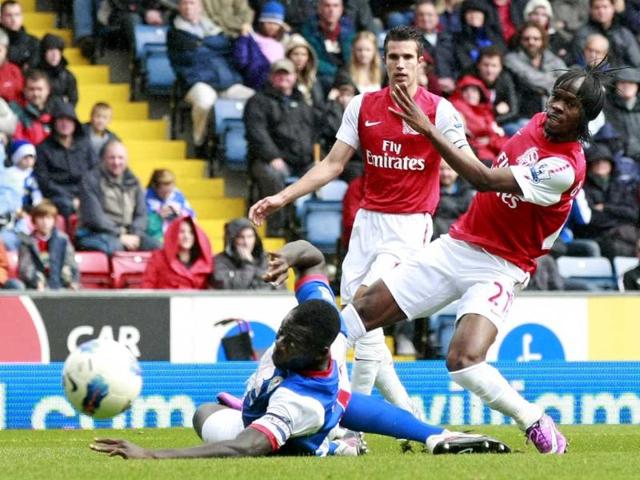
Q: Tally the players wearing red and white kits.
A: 2